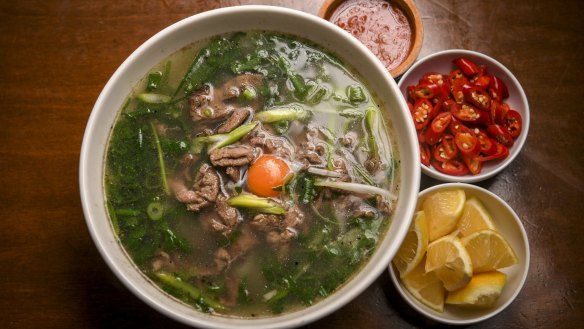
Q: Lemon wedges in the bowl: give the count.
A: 7